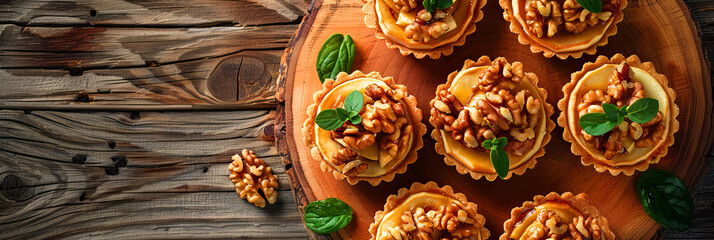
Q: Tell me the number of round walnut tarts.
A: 7